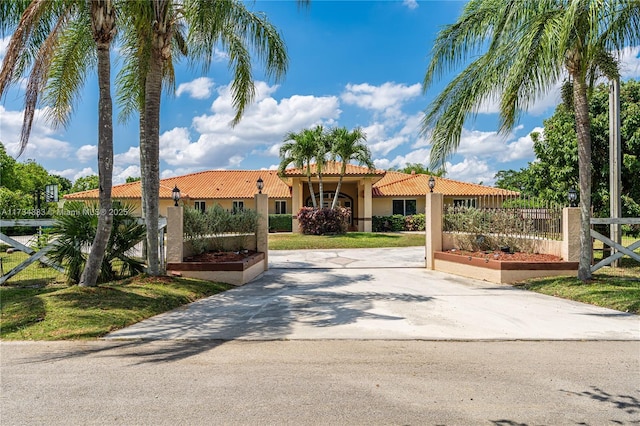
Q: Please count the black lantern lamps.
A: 4